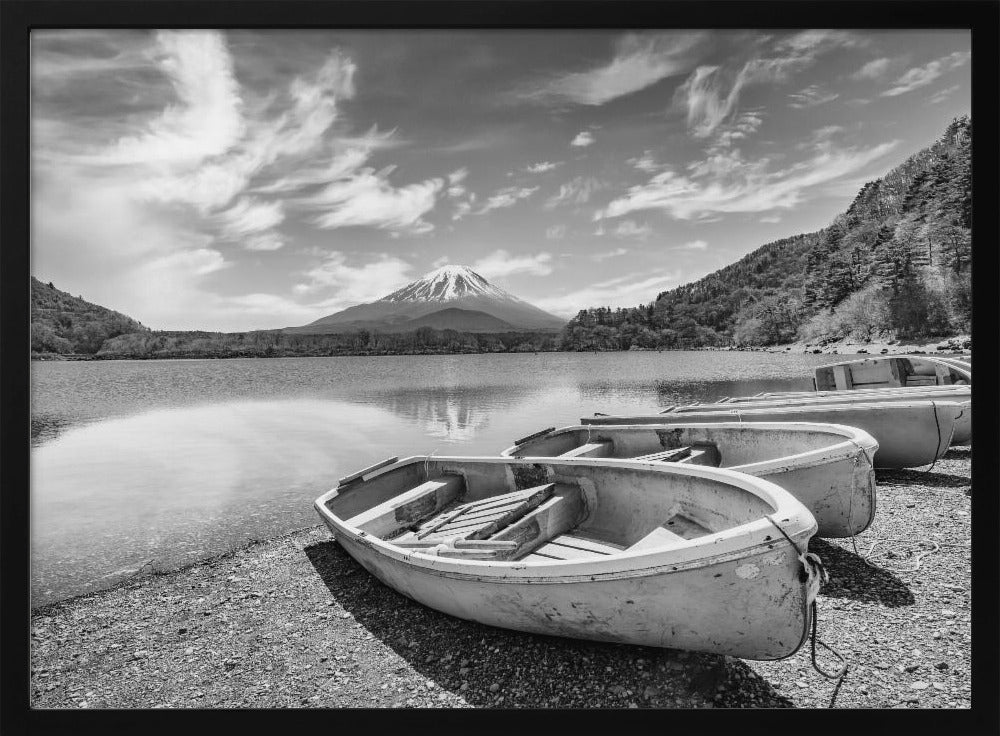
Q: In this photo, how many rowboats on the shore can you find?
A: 5